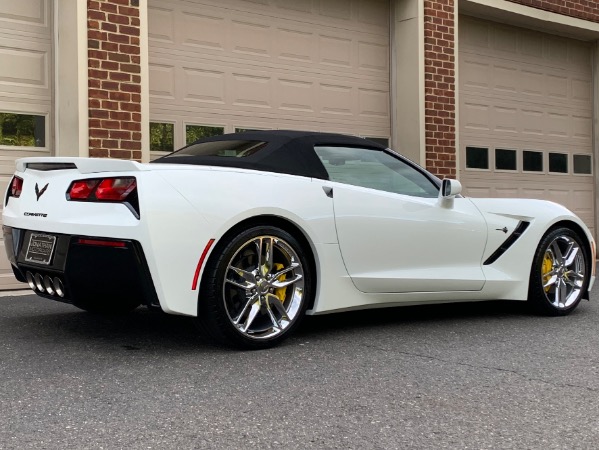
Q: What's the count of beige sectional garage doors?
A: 3